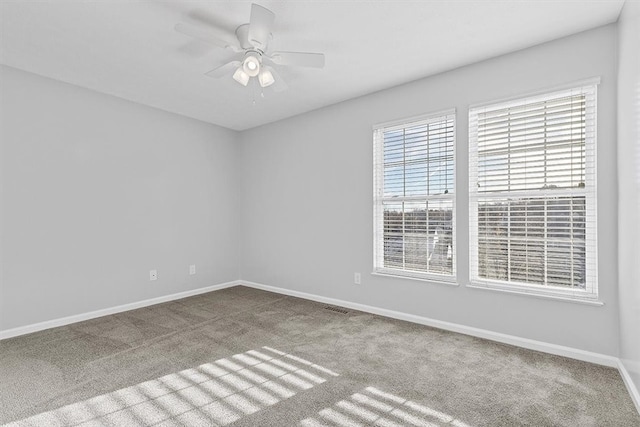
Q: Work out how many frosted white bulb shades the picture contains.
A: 3